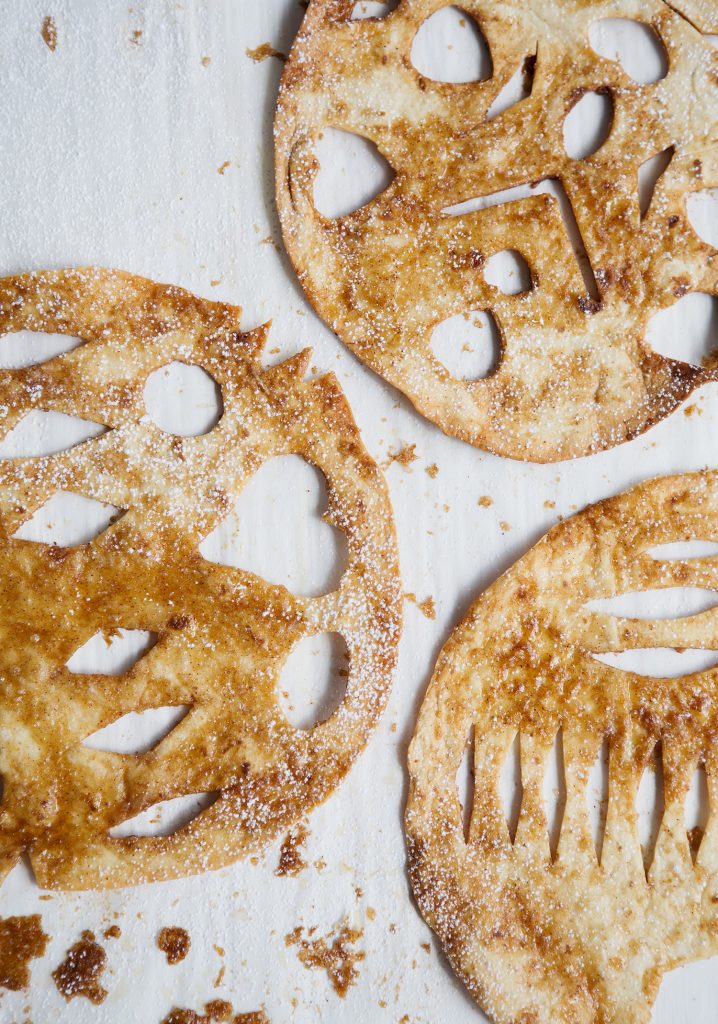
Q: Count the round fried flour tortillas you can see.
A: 3